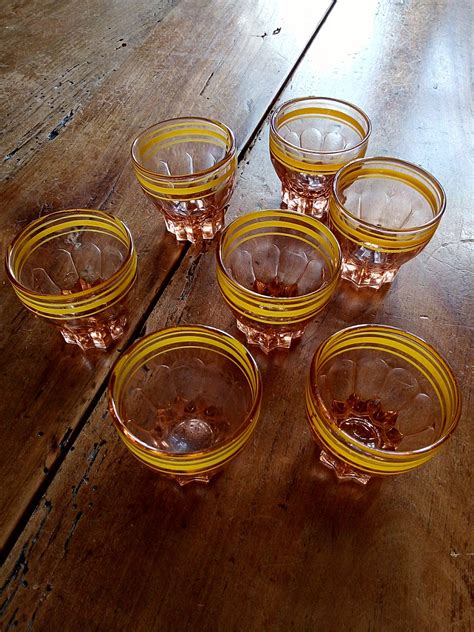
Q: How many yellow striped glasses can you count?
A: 7